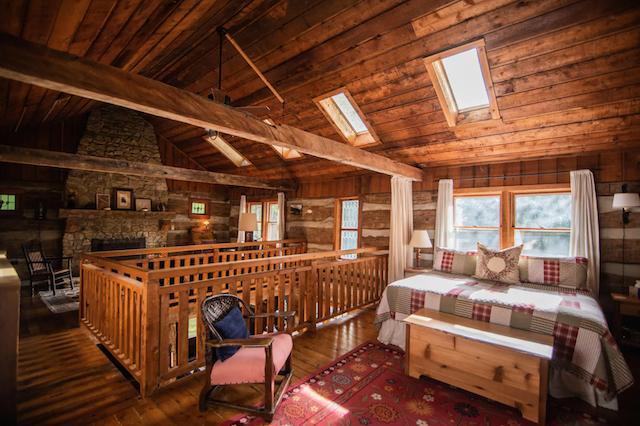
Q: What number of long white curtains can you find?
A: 5